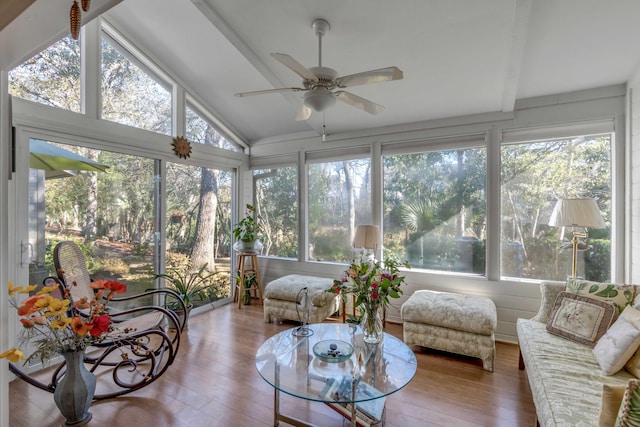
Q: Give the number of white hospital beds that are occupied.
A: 0